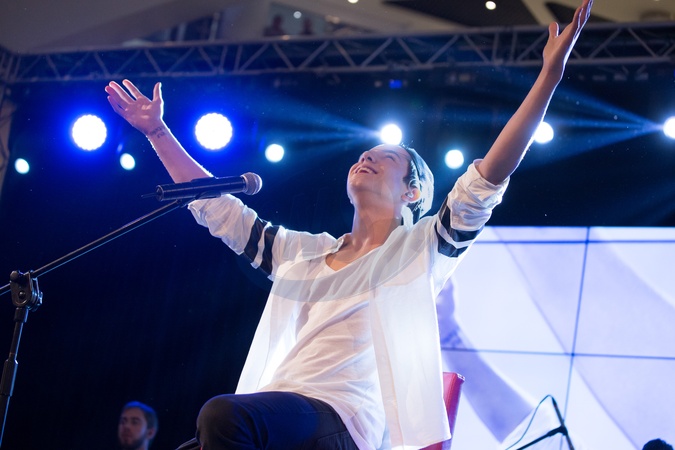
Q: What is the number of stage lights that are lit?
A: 9